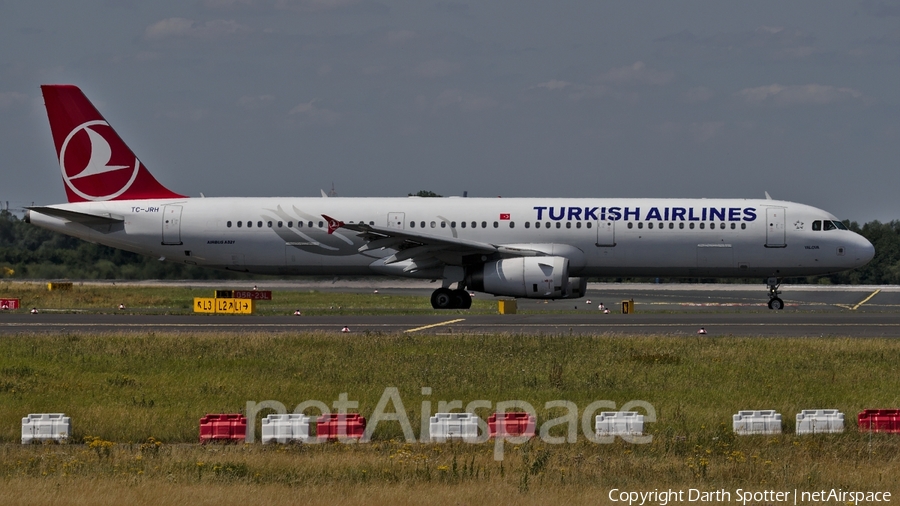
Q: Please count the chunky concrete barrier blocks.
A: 10